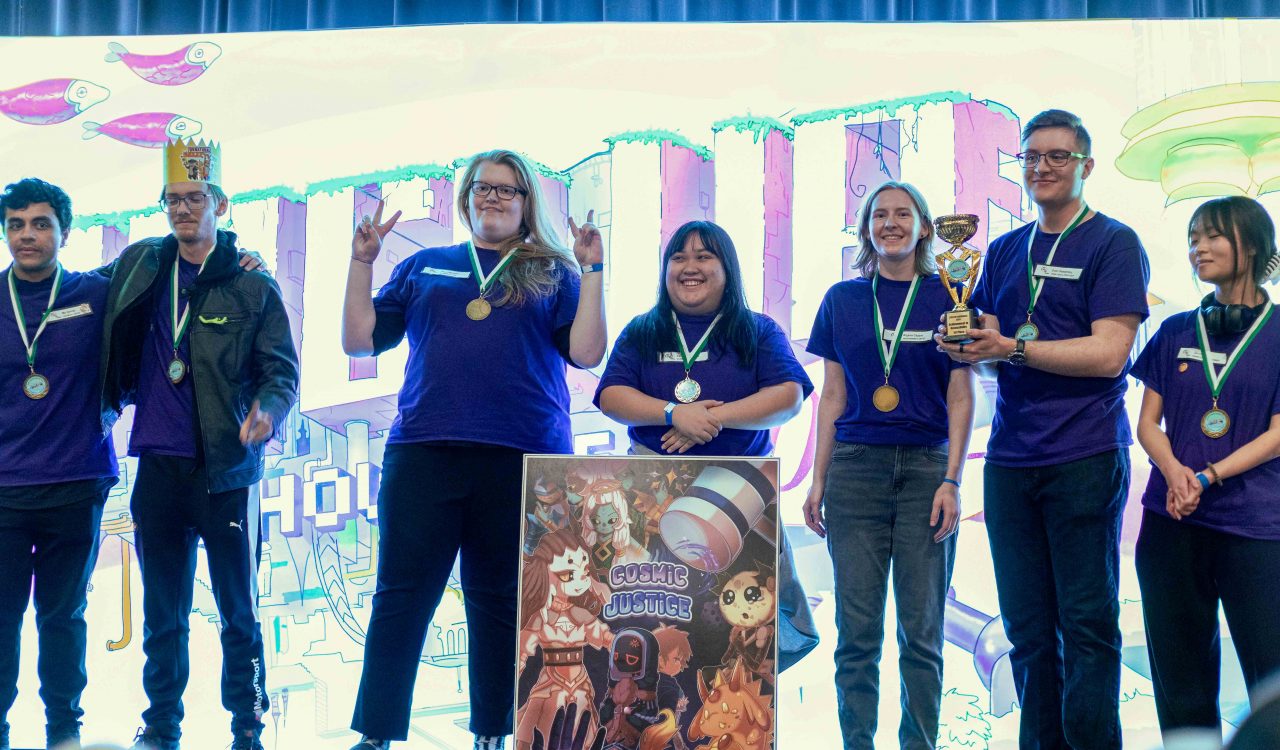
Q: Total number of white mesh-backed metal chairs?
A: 0